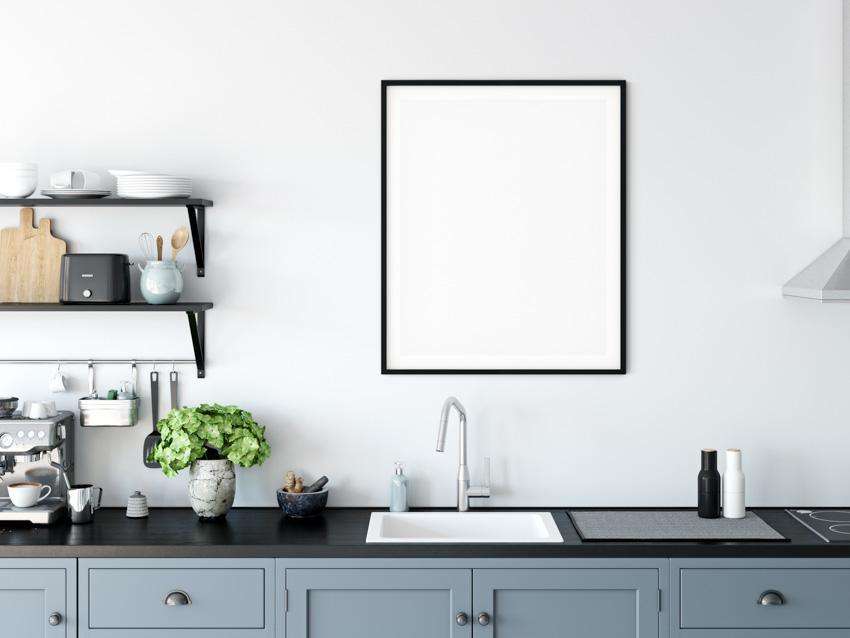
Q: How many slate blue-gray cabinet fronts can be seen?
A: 5